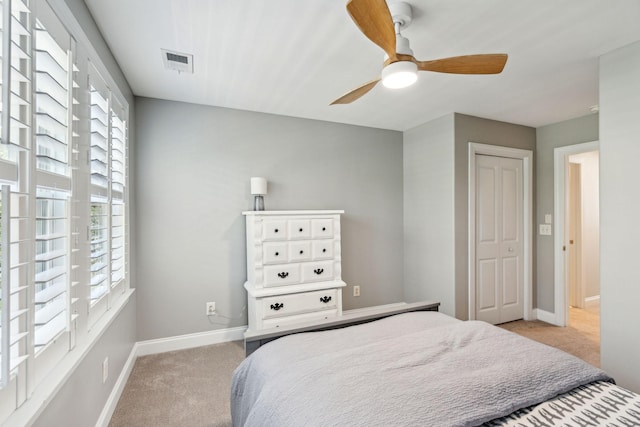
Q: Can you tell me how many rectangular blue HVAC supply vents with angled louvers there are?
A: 0